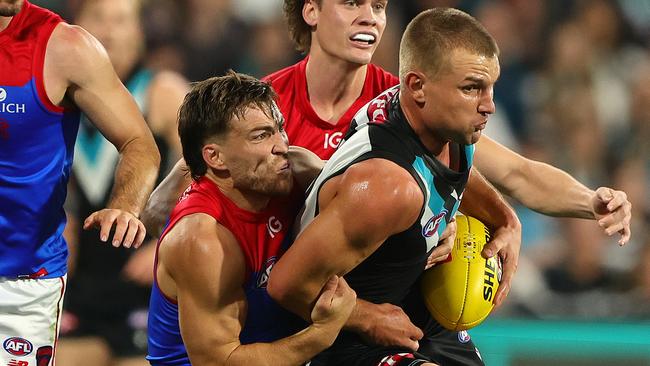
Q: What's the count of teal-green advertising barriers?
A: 1